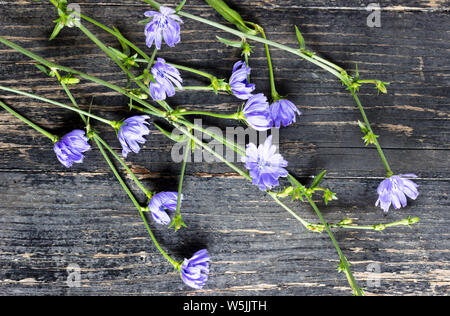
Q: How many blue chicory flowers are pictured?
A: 11